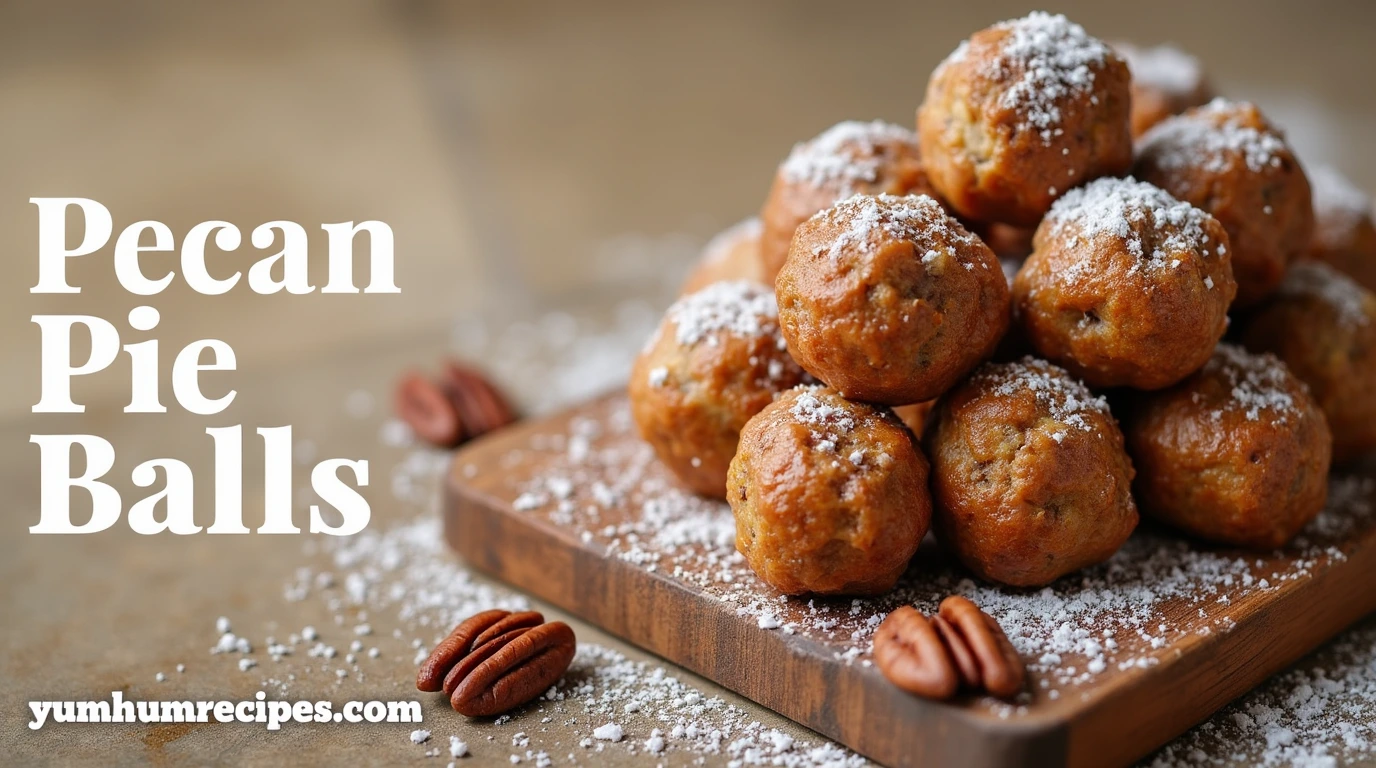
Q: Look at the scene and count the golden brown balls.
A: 13